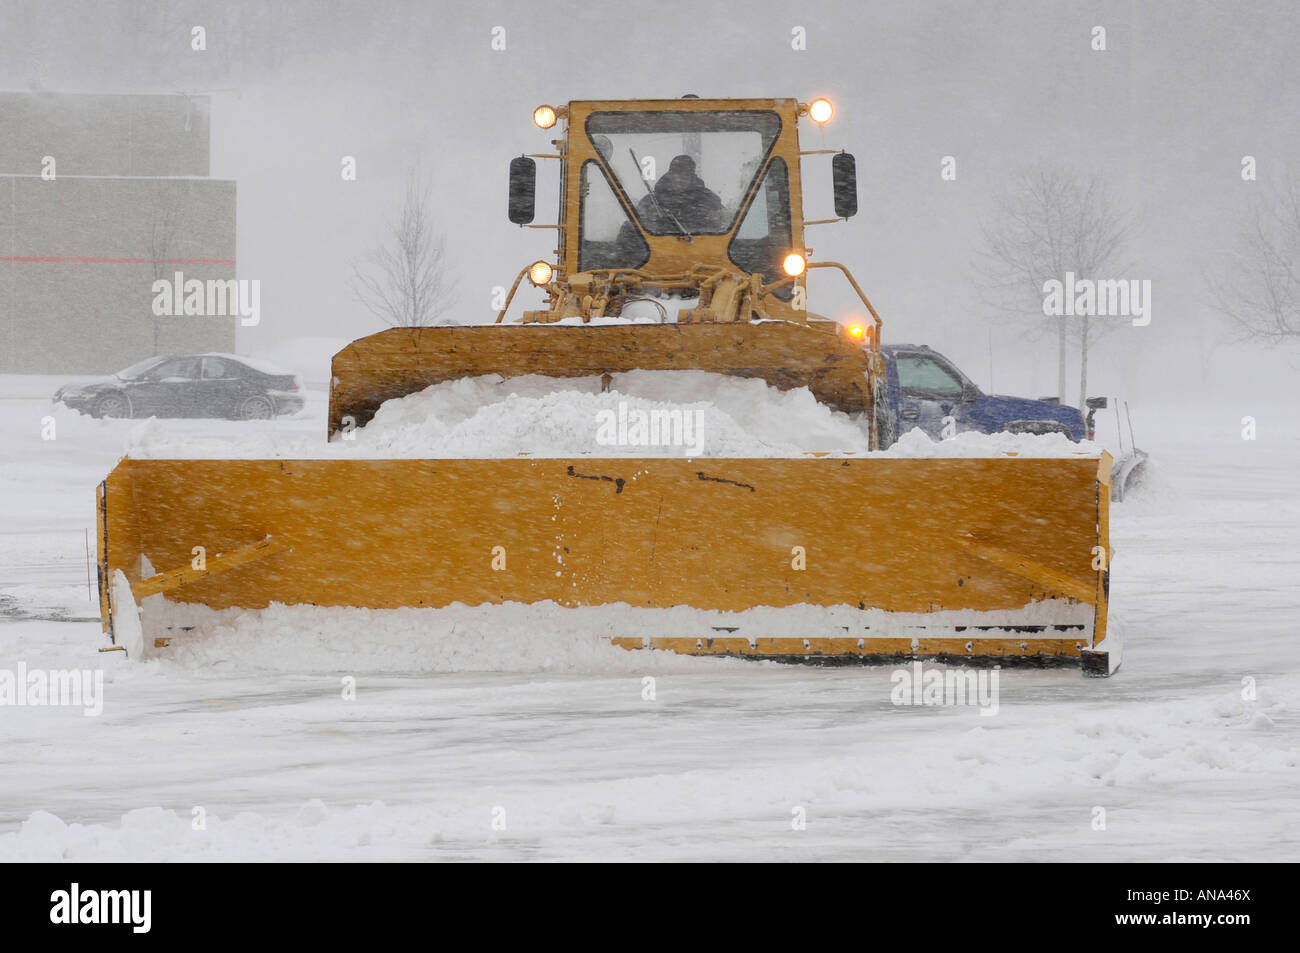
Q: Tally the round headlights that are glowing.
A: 4